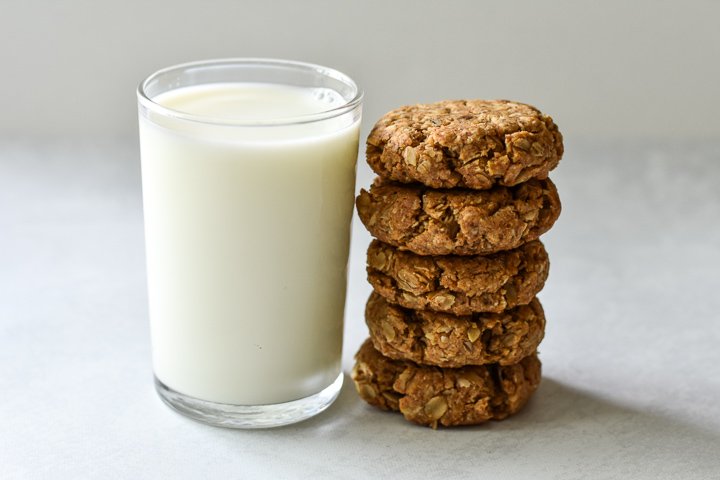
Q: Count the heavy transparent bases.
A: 1